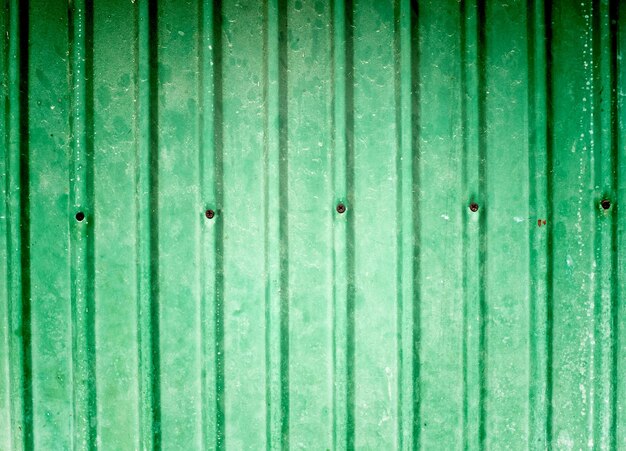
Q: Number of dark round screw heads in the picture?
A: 5